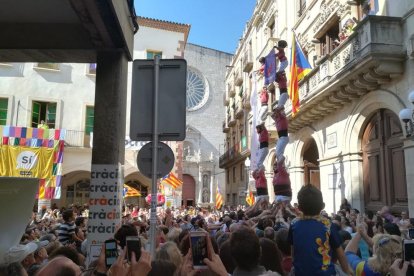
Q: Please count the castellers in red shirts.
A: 8